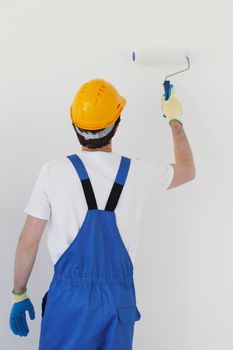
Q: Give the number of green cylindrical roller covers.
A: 0